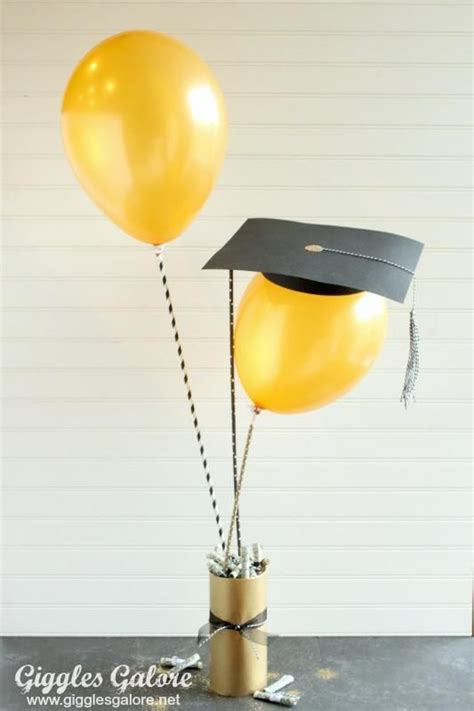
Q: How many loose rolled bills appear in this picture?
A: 4